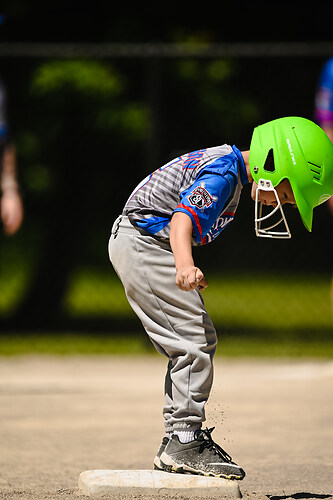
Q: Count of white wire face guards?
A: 1